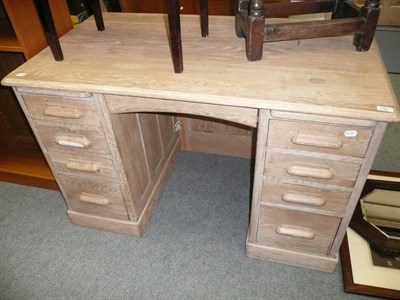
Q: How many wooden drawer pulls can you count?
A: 8